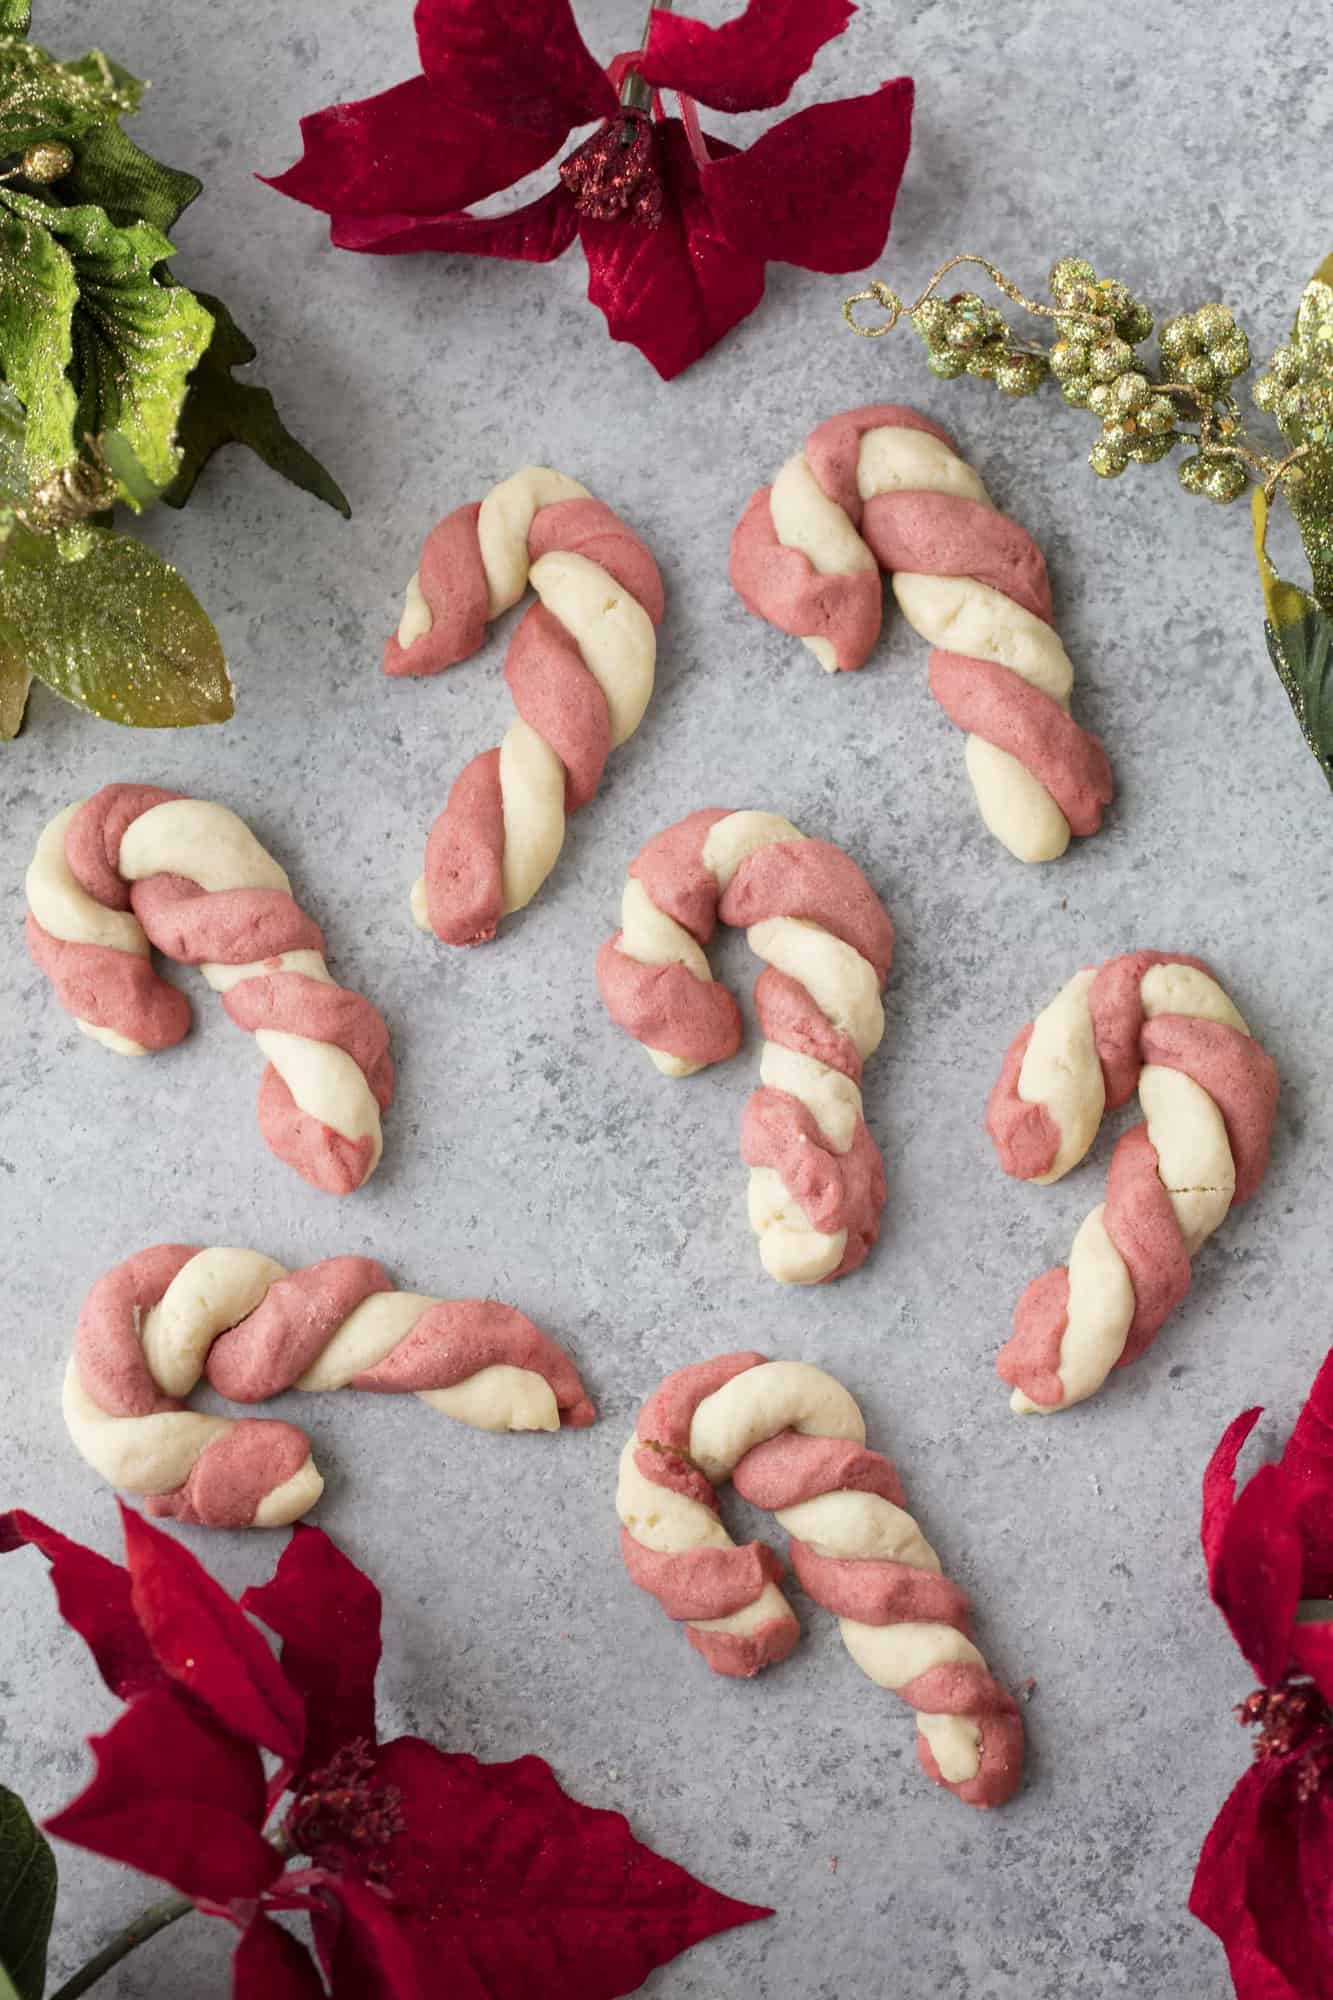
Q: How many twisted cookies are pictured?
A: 7